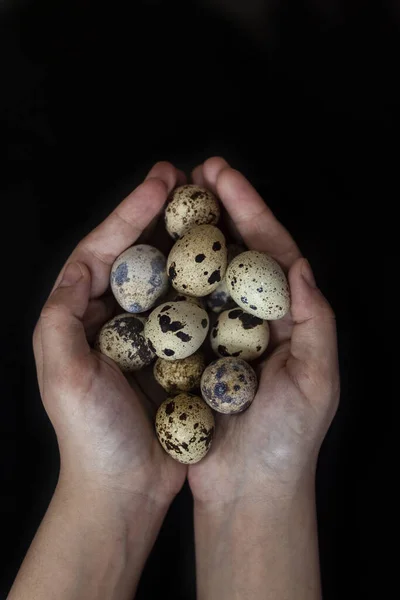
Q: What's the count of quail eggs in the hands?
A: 12